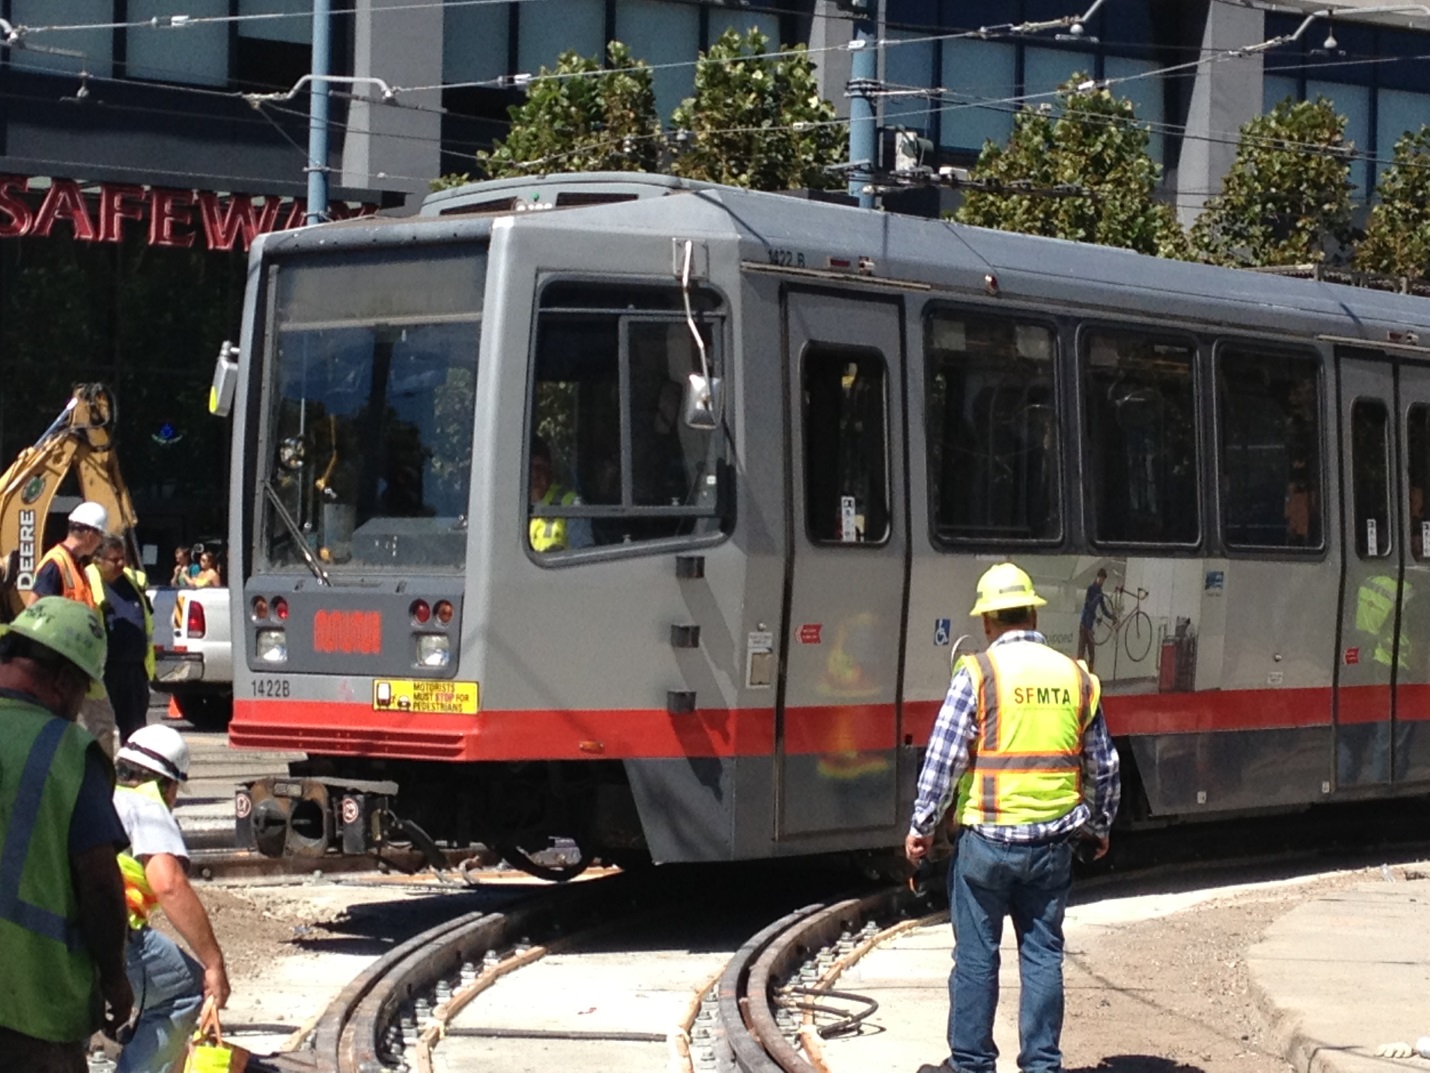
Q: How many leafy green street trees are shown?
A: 5